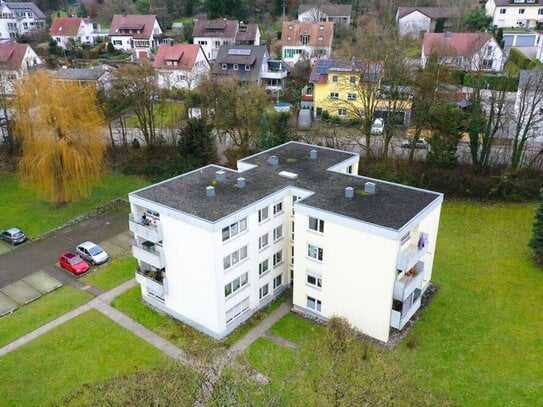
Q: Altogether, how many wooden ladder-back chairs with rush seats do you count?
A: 0